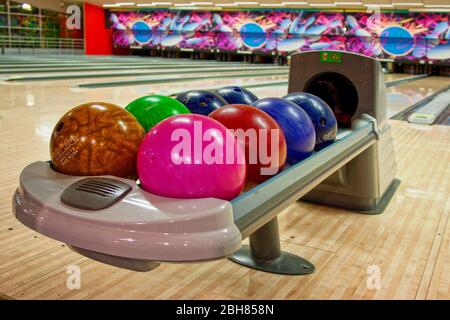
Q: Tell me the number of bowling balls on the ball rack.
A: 8